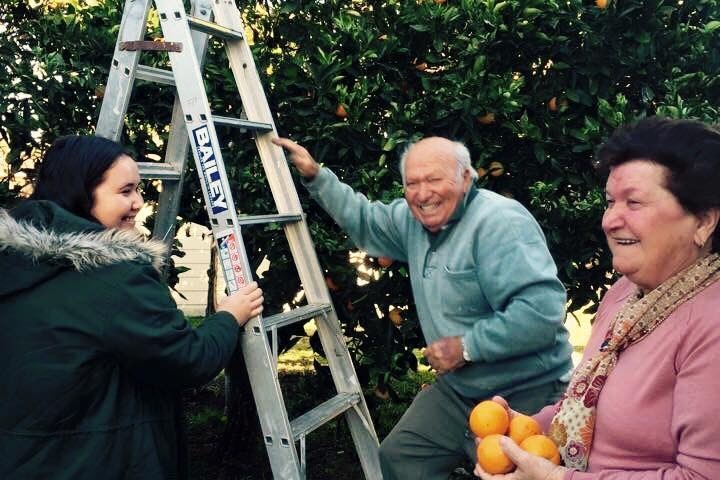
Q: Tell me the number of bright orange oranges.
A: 4